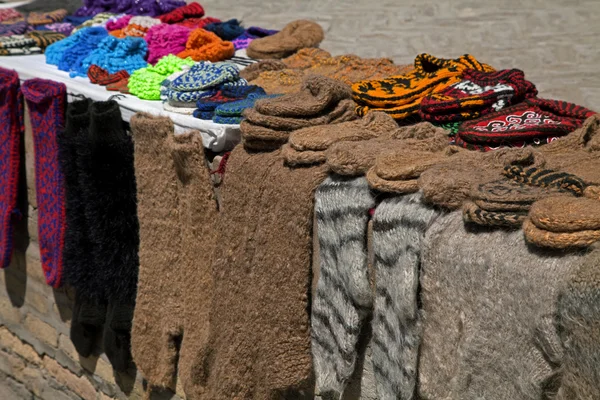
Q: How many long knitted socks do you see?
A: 8